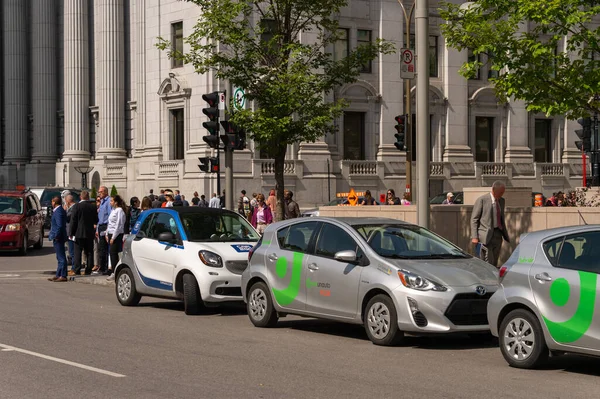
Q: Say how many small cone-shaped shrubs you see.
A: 2